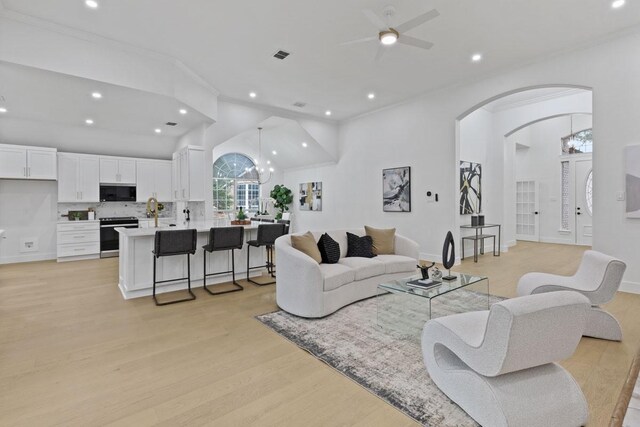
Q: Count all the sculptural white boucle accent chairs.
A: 2